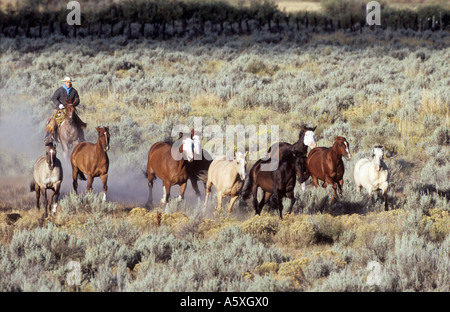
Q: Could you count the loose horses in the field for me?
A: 9